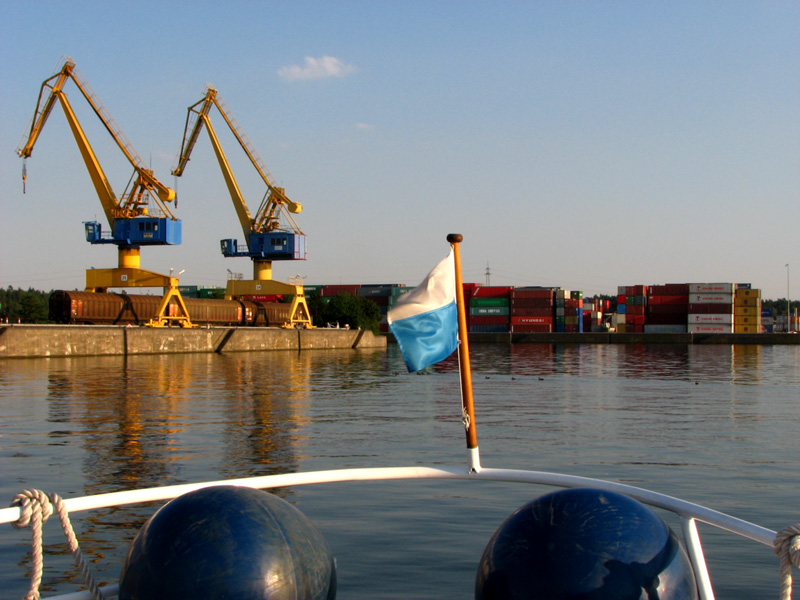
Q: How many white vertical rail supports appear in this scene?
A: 1